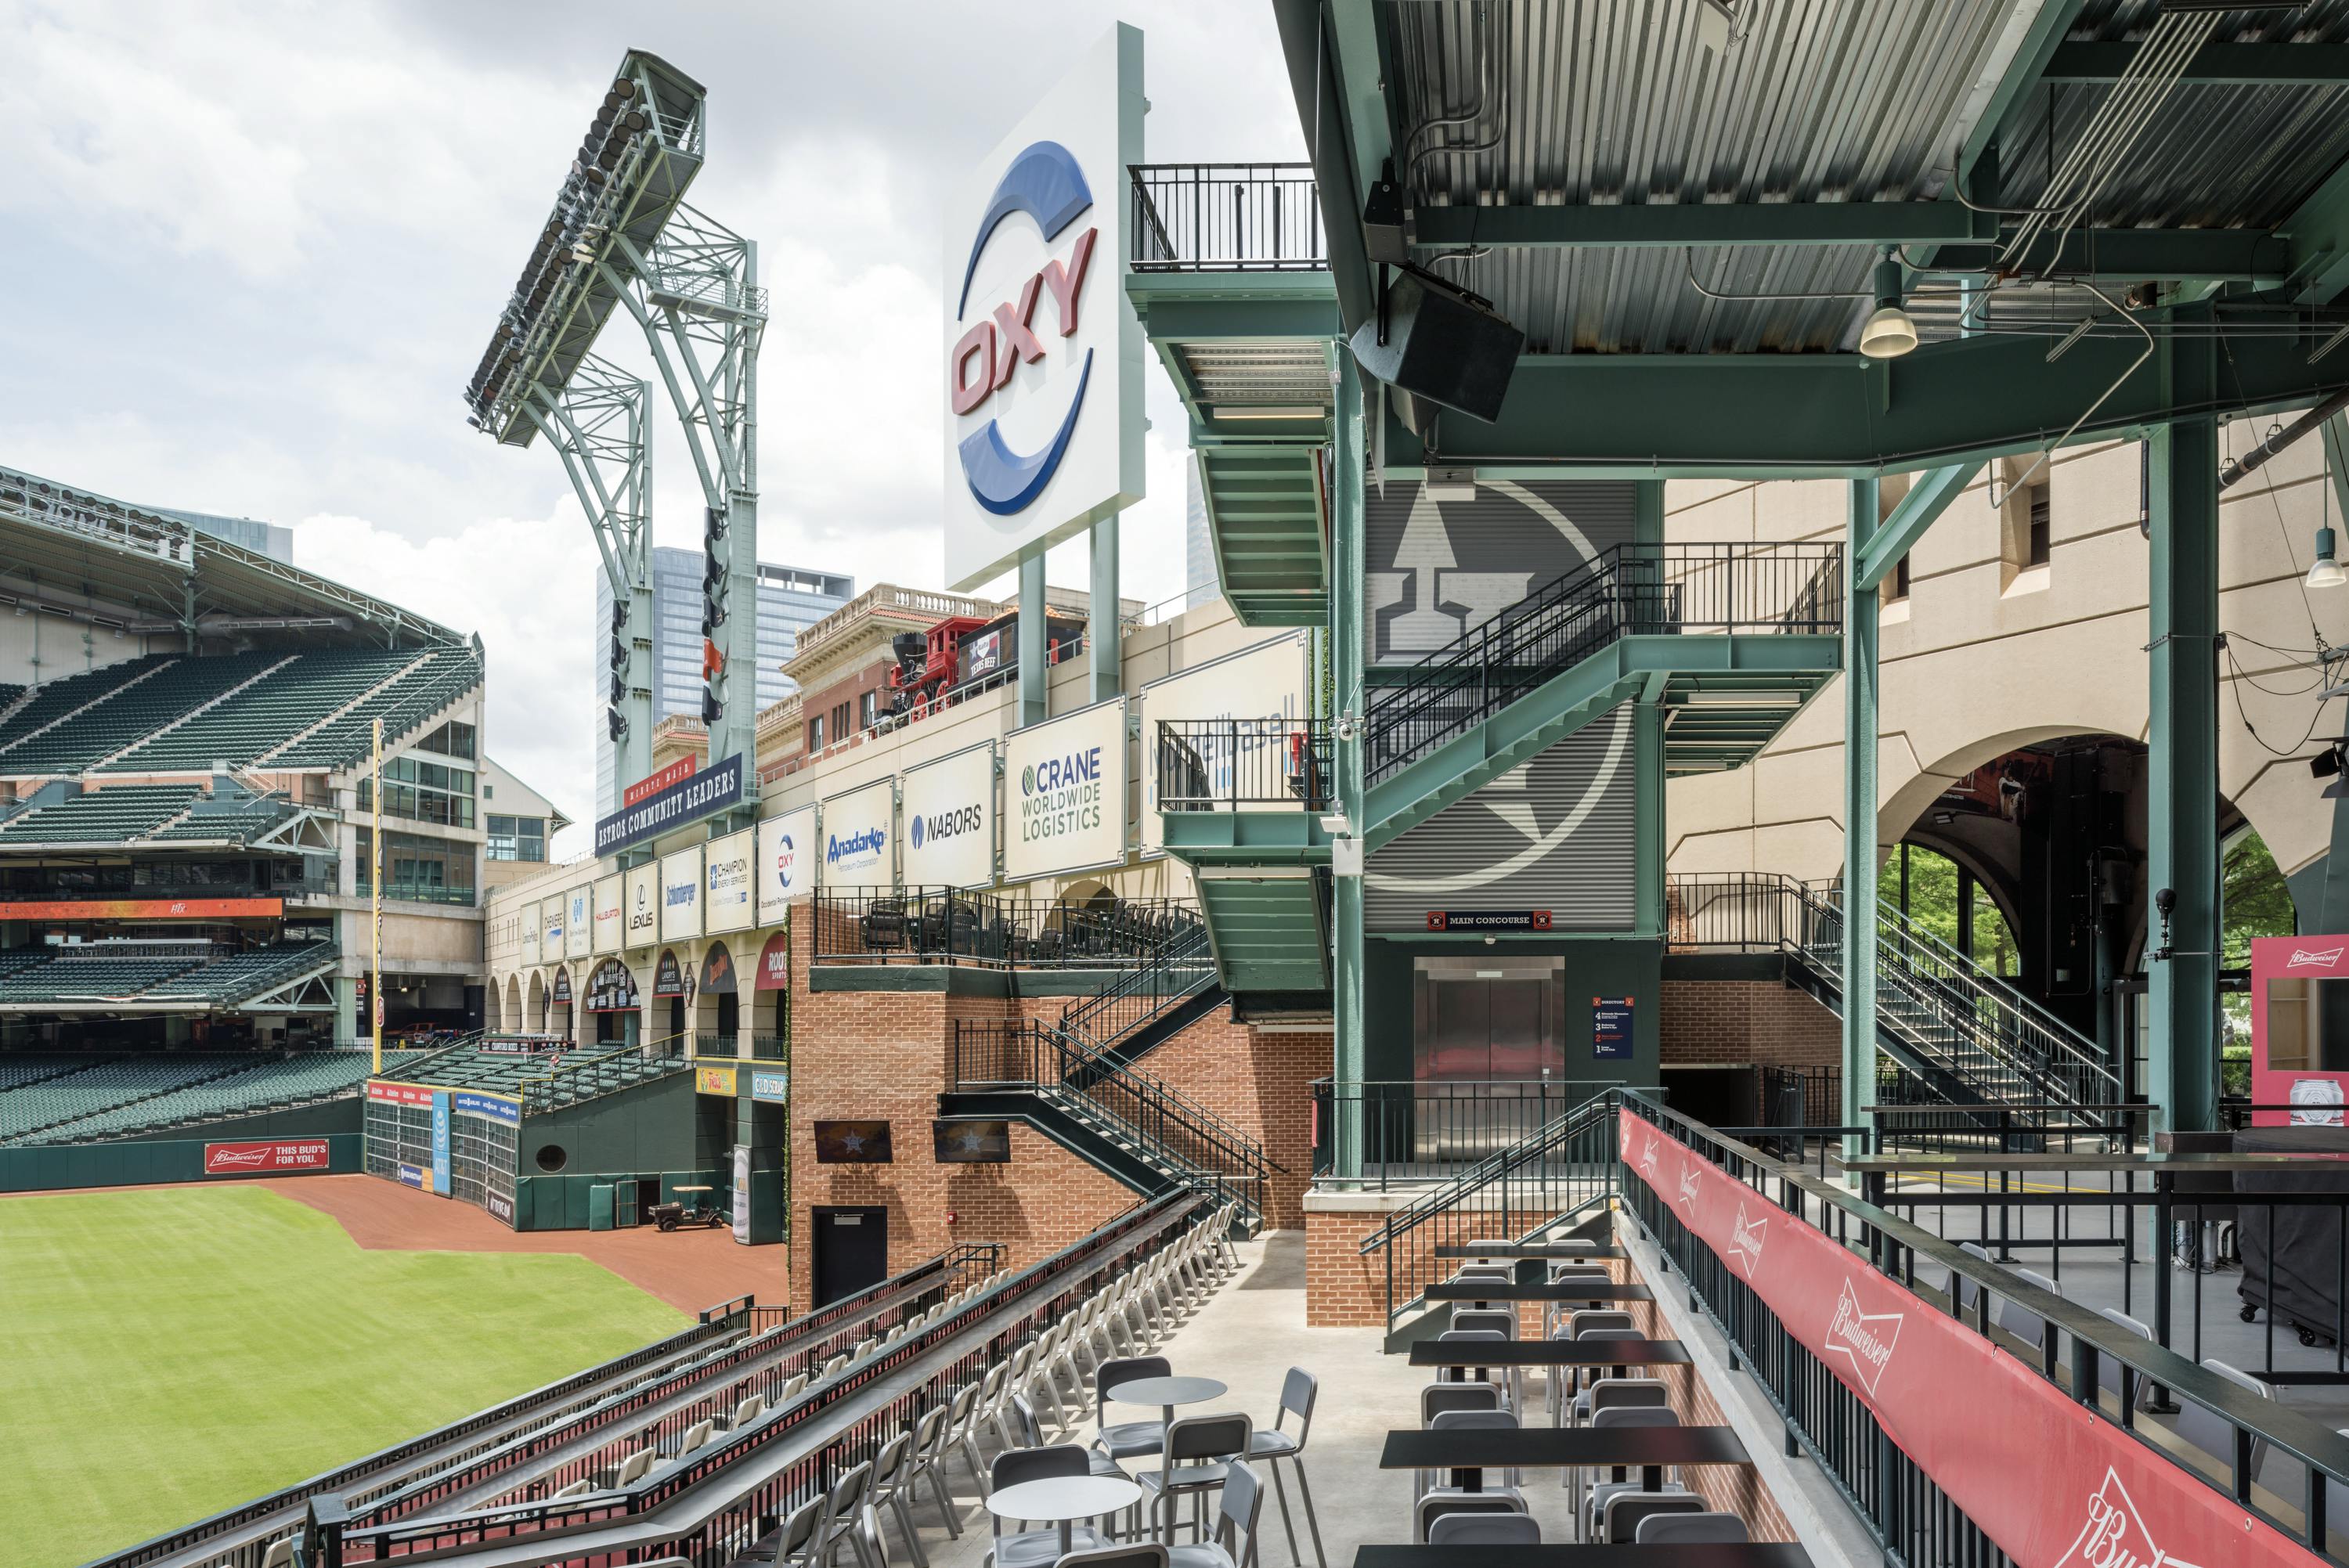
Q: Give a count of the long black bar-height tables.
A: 5